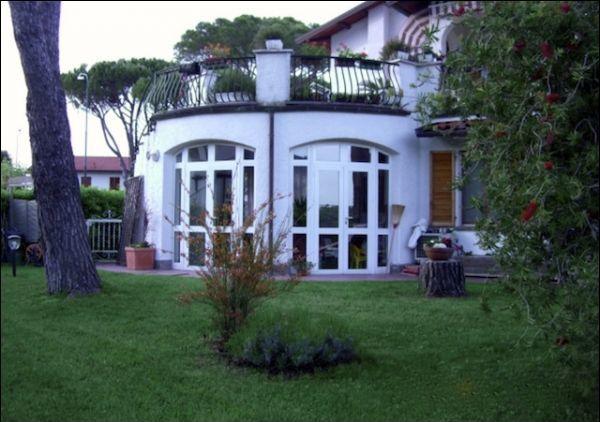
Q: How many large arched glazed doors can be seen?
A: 2